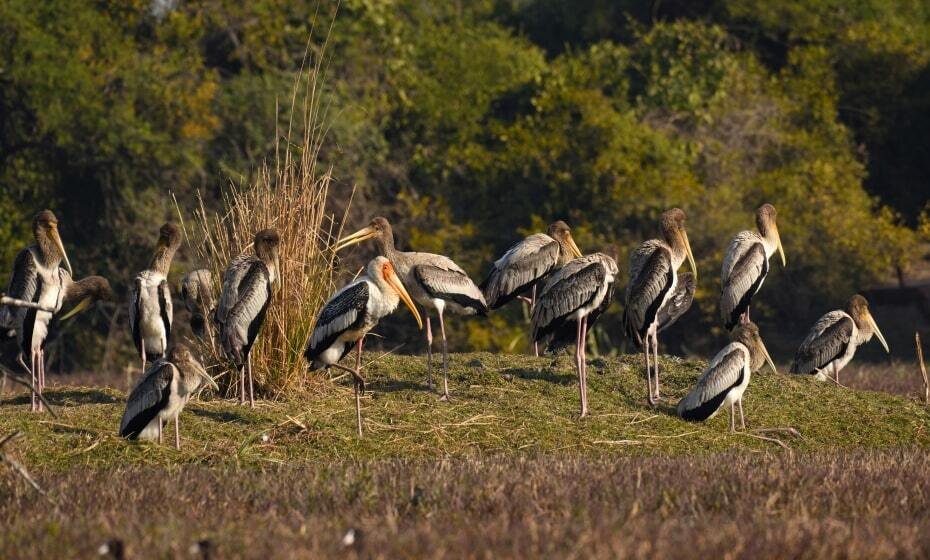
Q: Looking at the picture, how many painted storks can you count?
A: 15